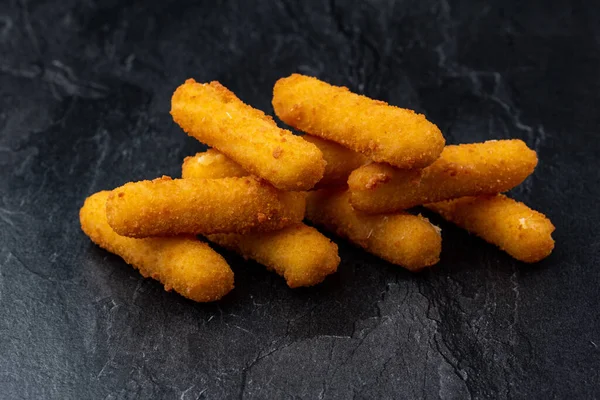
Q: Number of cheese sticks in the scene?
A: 10